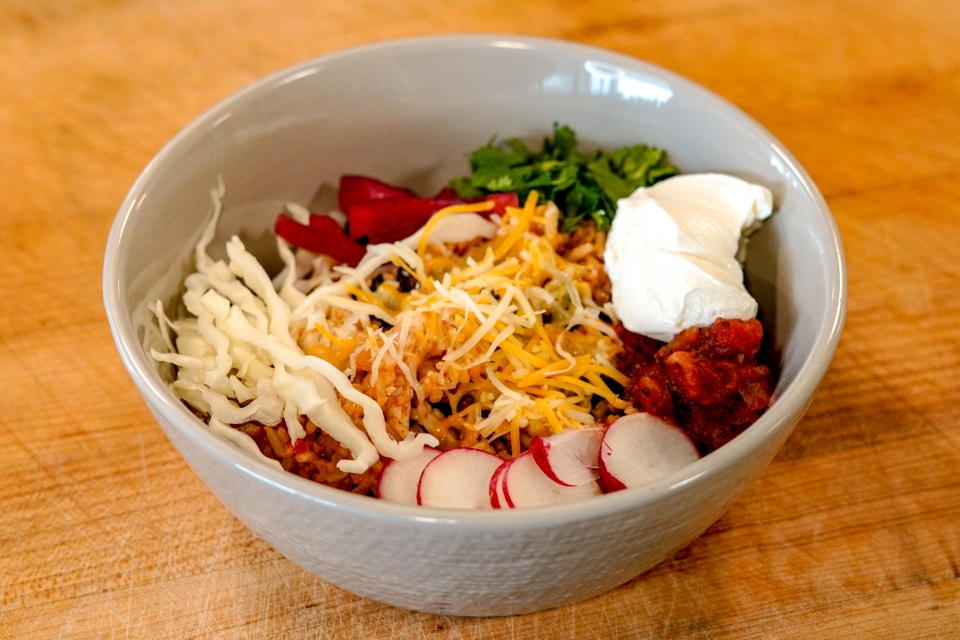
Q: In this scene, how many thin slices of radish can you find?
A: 6